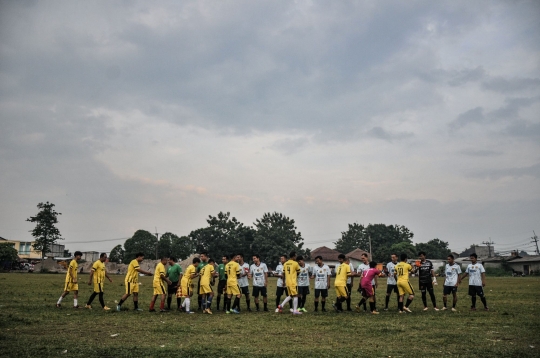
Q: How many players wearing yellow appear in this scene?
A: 10